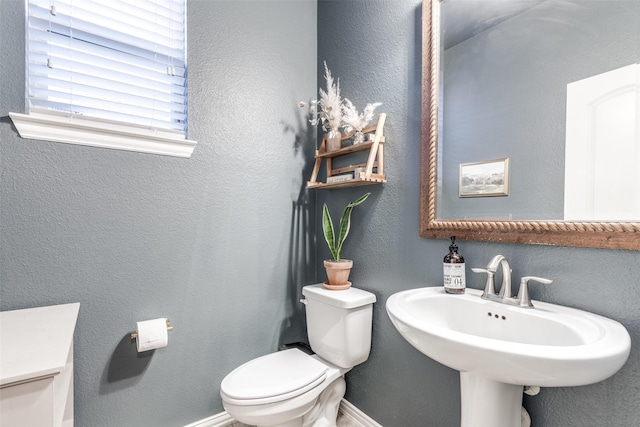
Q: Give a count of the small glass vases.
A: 2